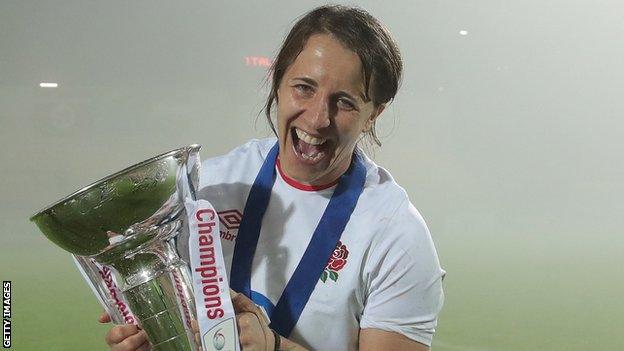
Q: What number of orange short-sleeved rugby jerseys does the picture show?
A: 0